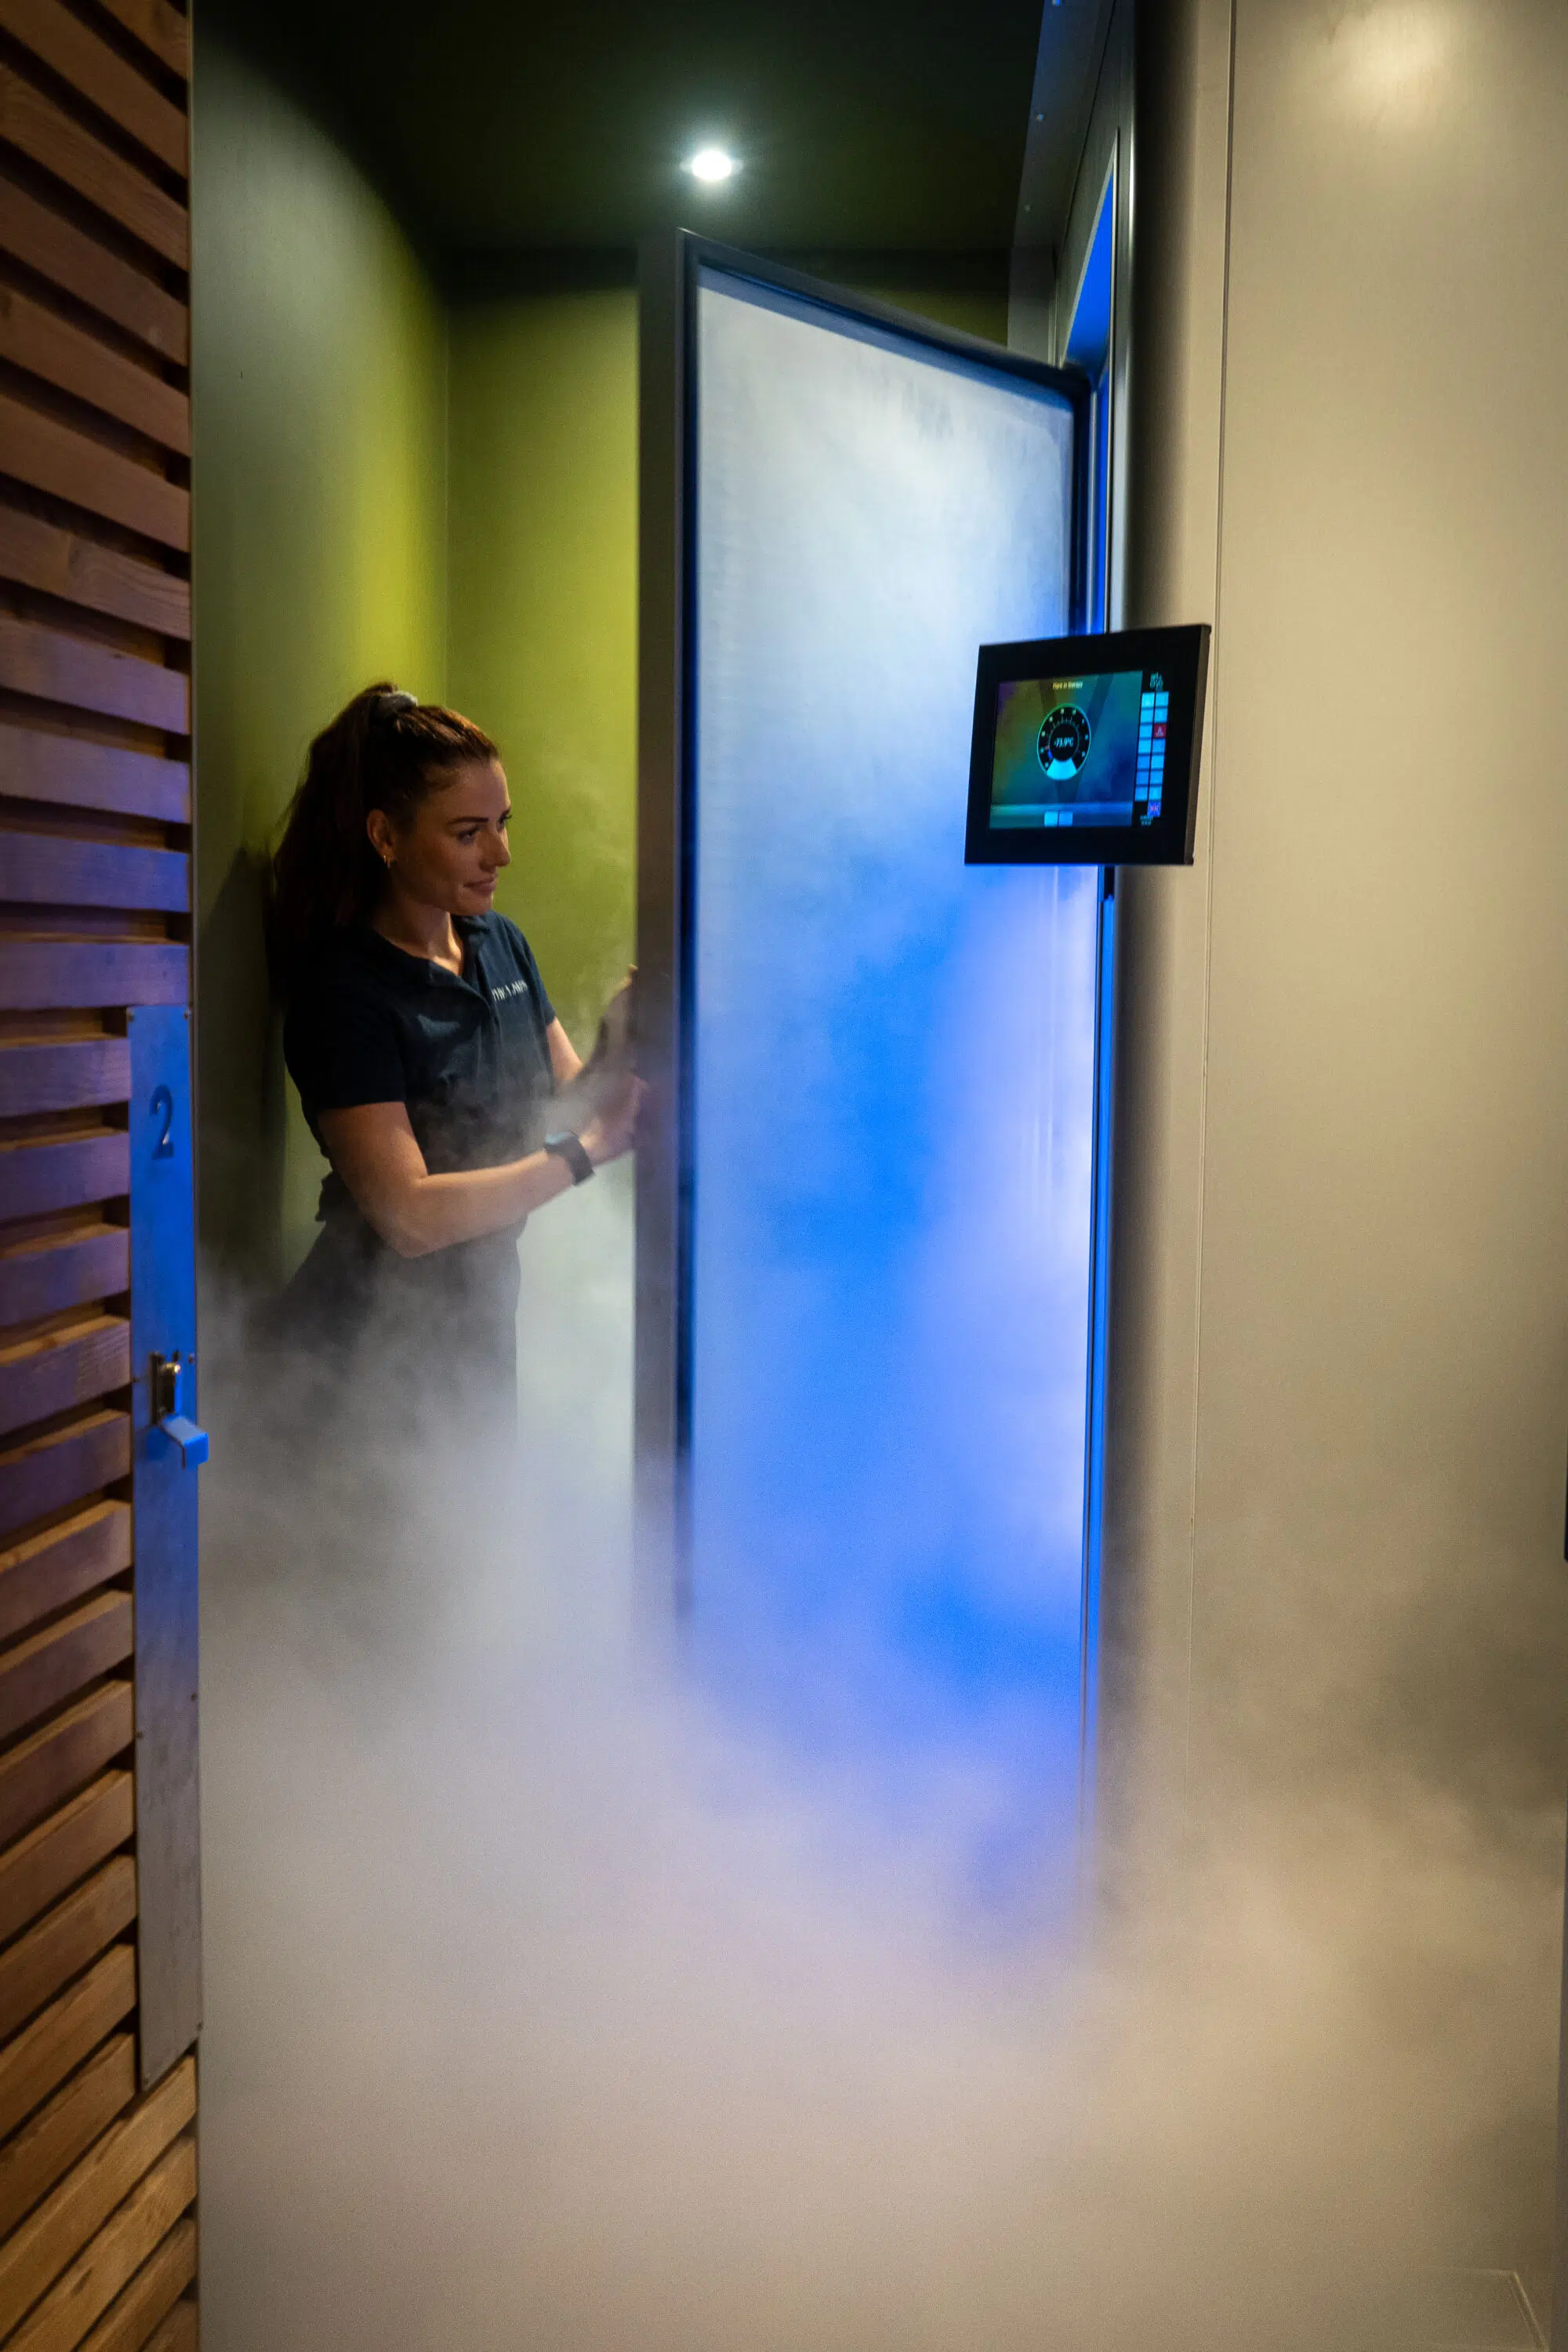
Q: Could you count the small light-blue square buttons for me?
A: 15